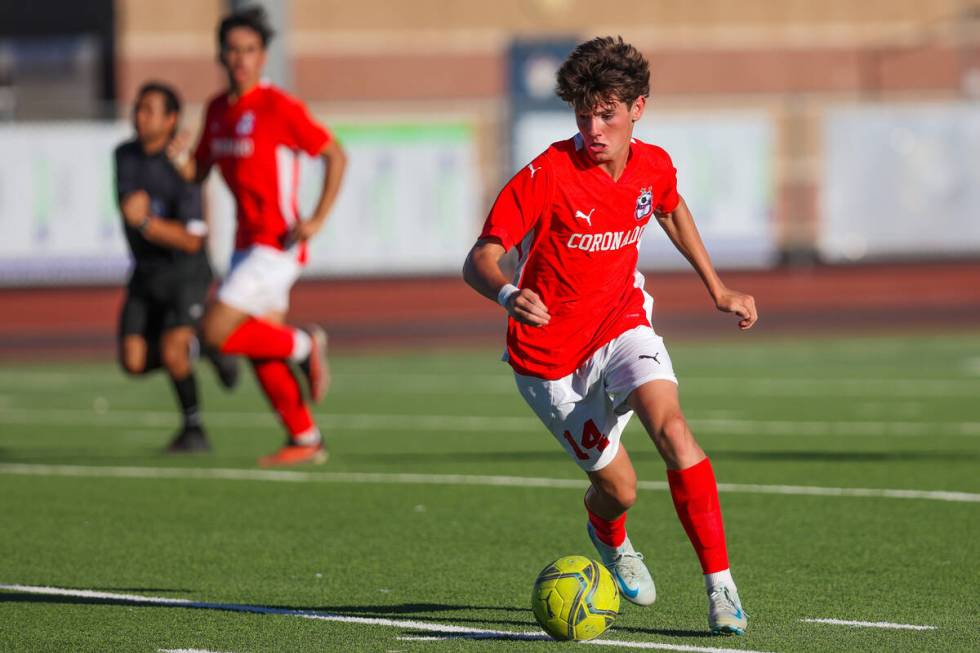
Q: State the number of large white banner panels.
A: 4